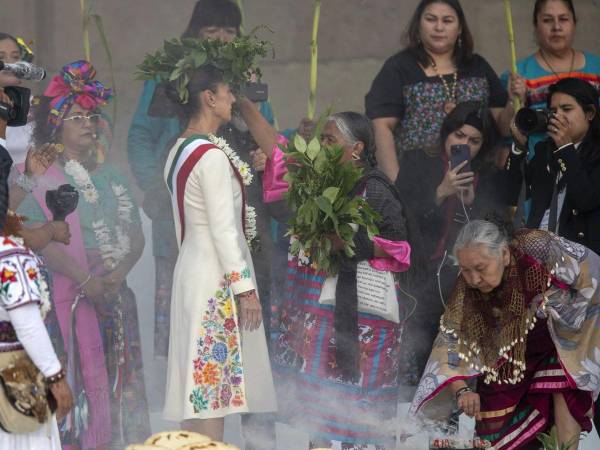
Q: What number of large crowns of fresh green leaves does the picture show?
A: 1